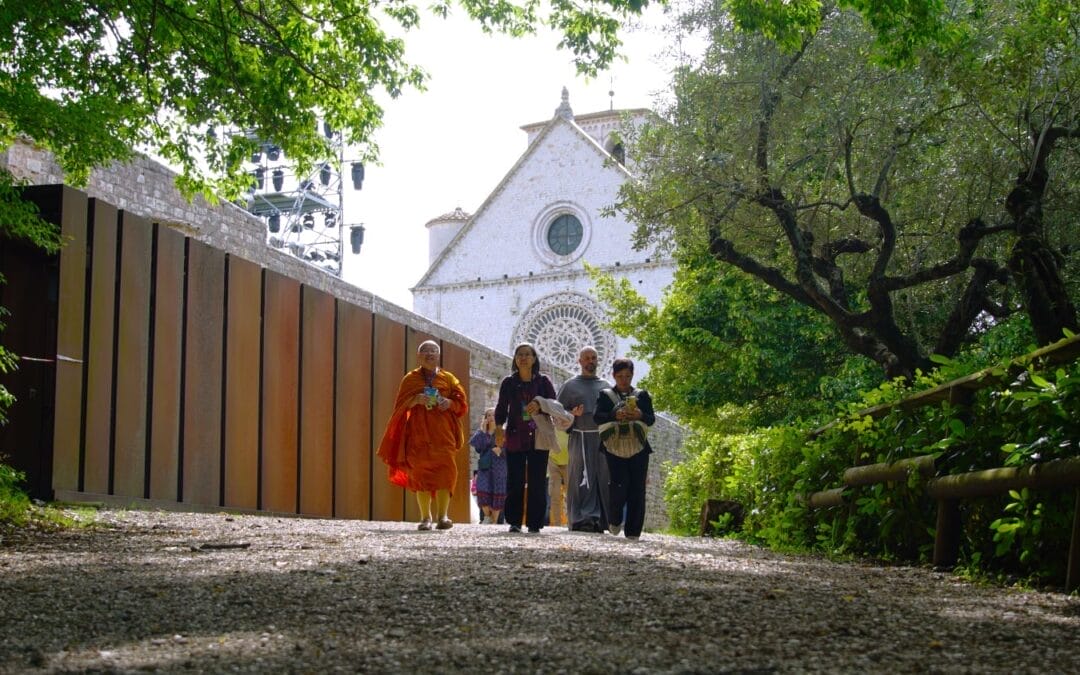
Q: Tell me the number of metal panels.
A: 12